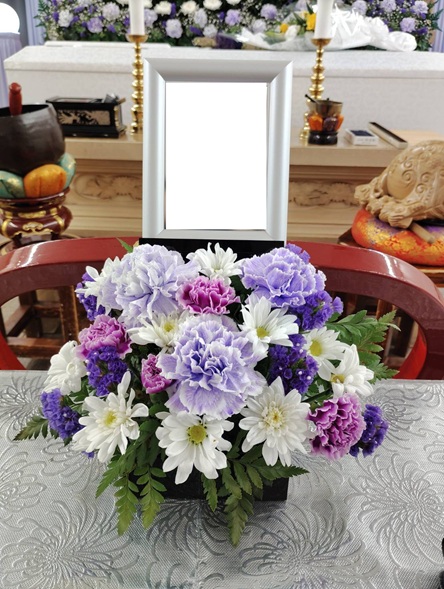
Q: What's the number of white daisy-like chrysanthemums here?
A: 10